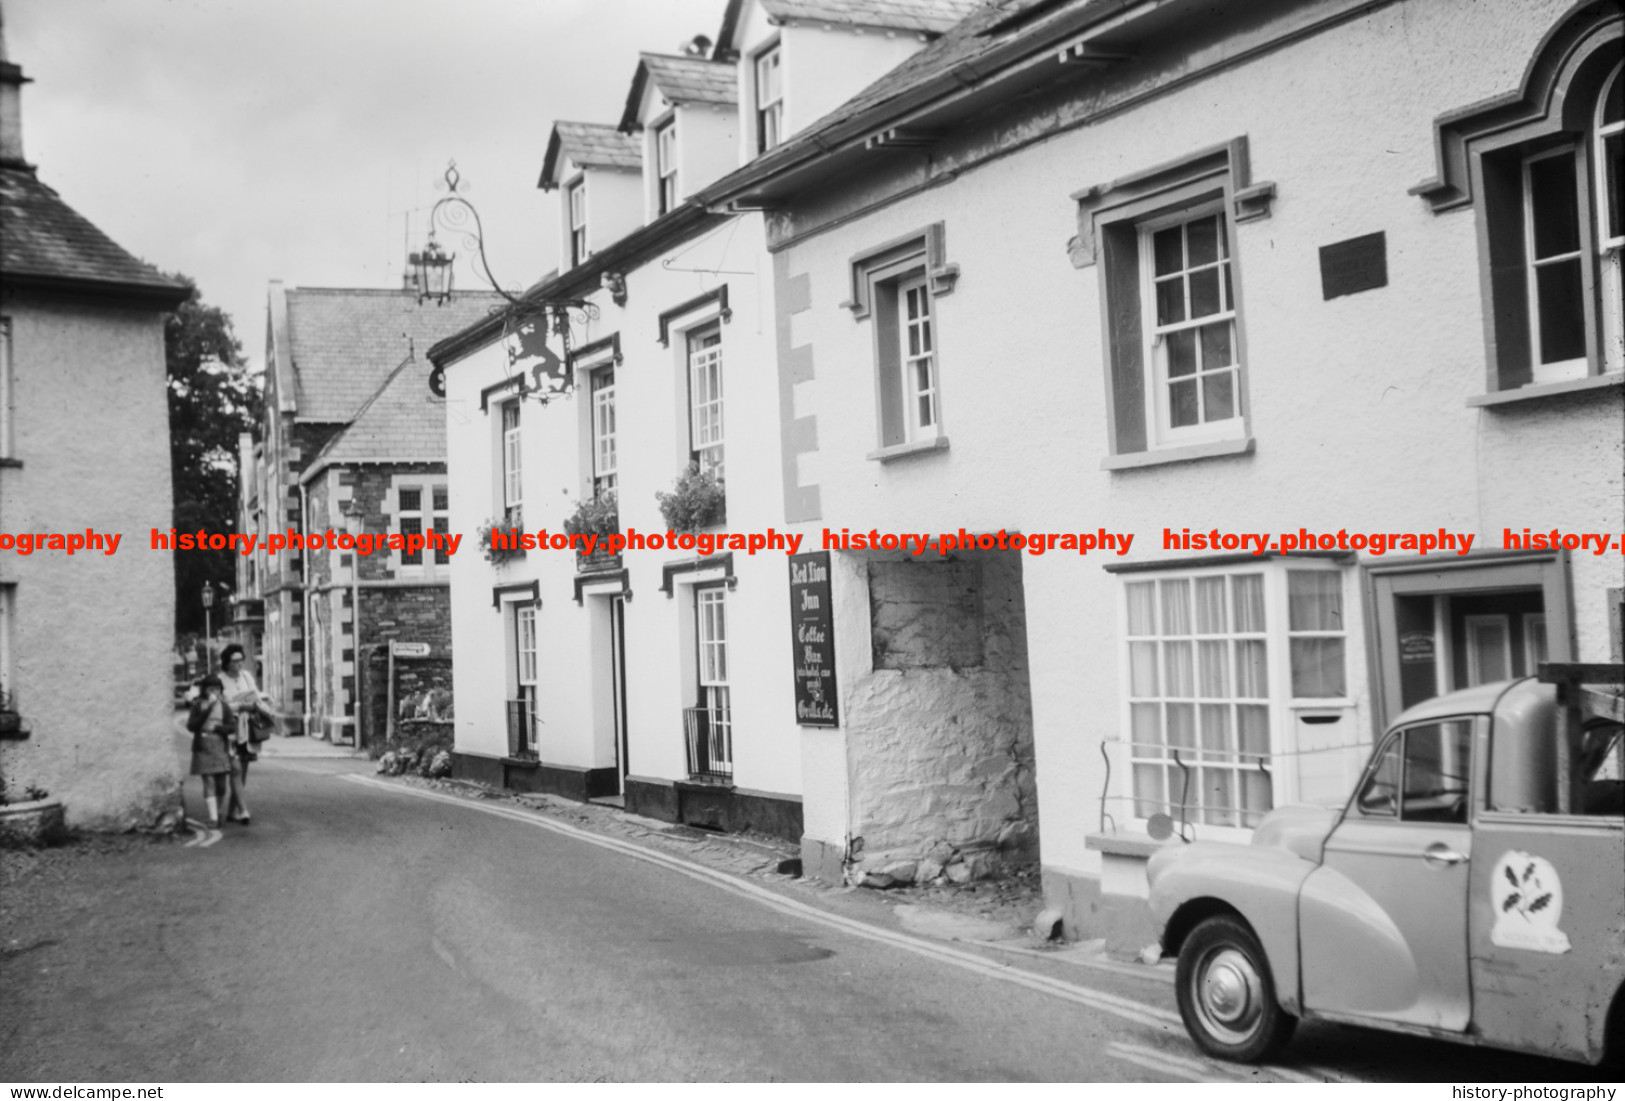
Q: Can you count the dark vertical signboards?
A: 1